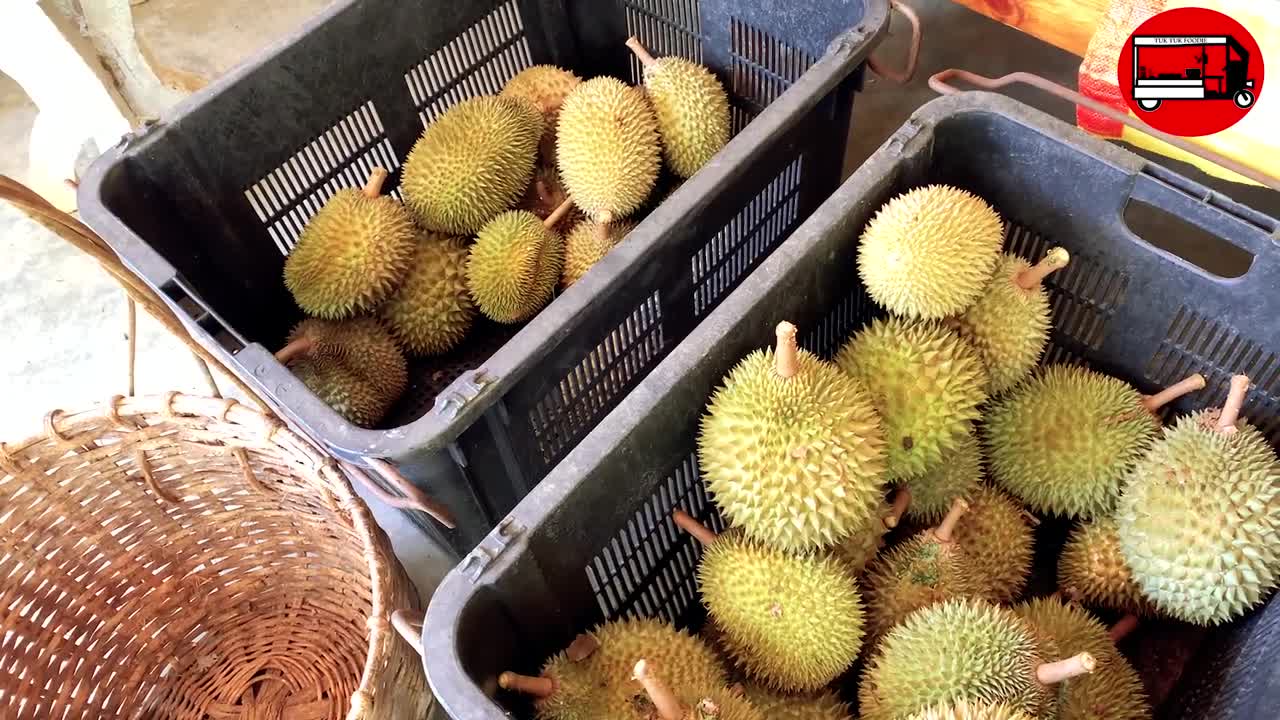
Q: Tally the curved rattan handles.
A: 1